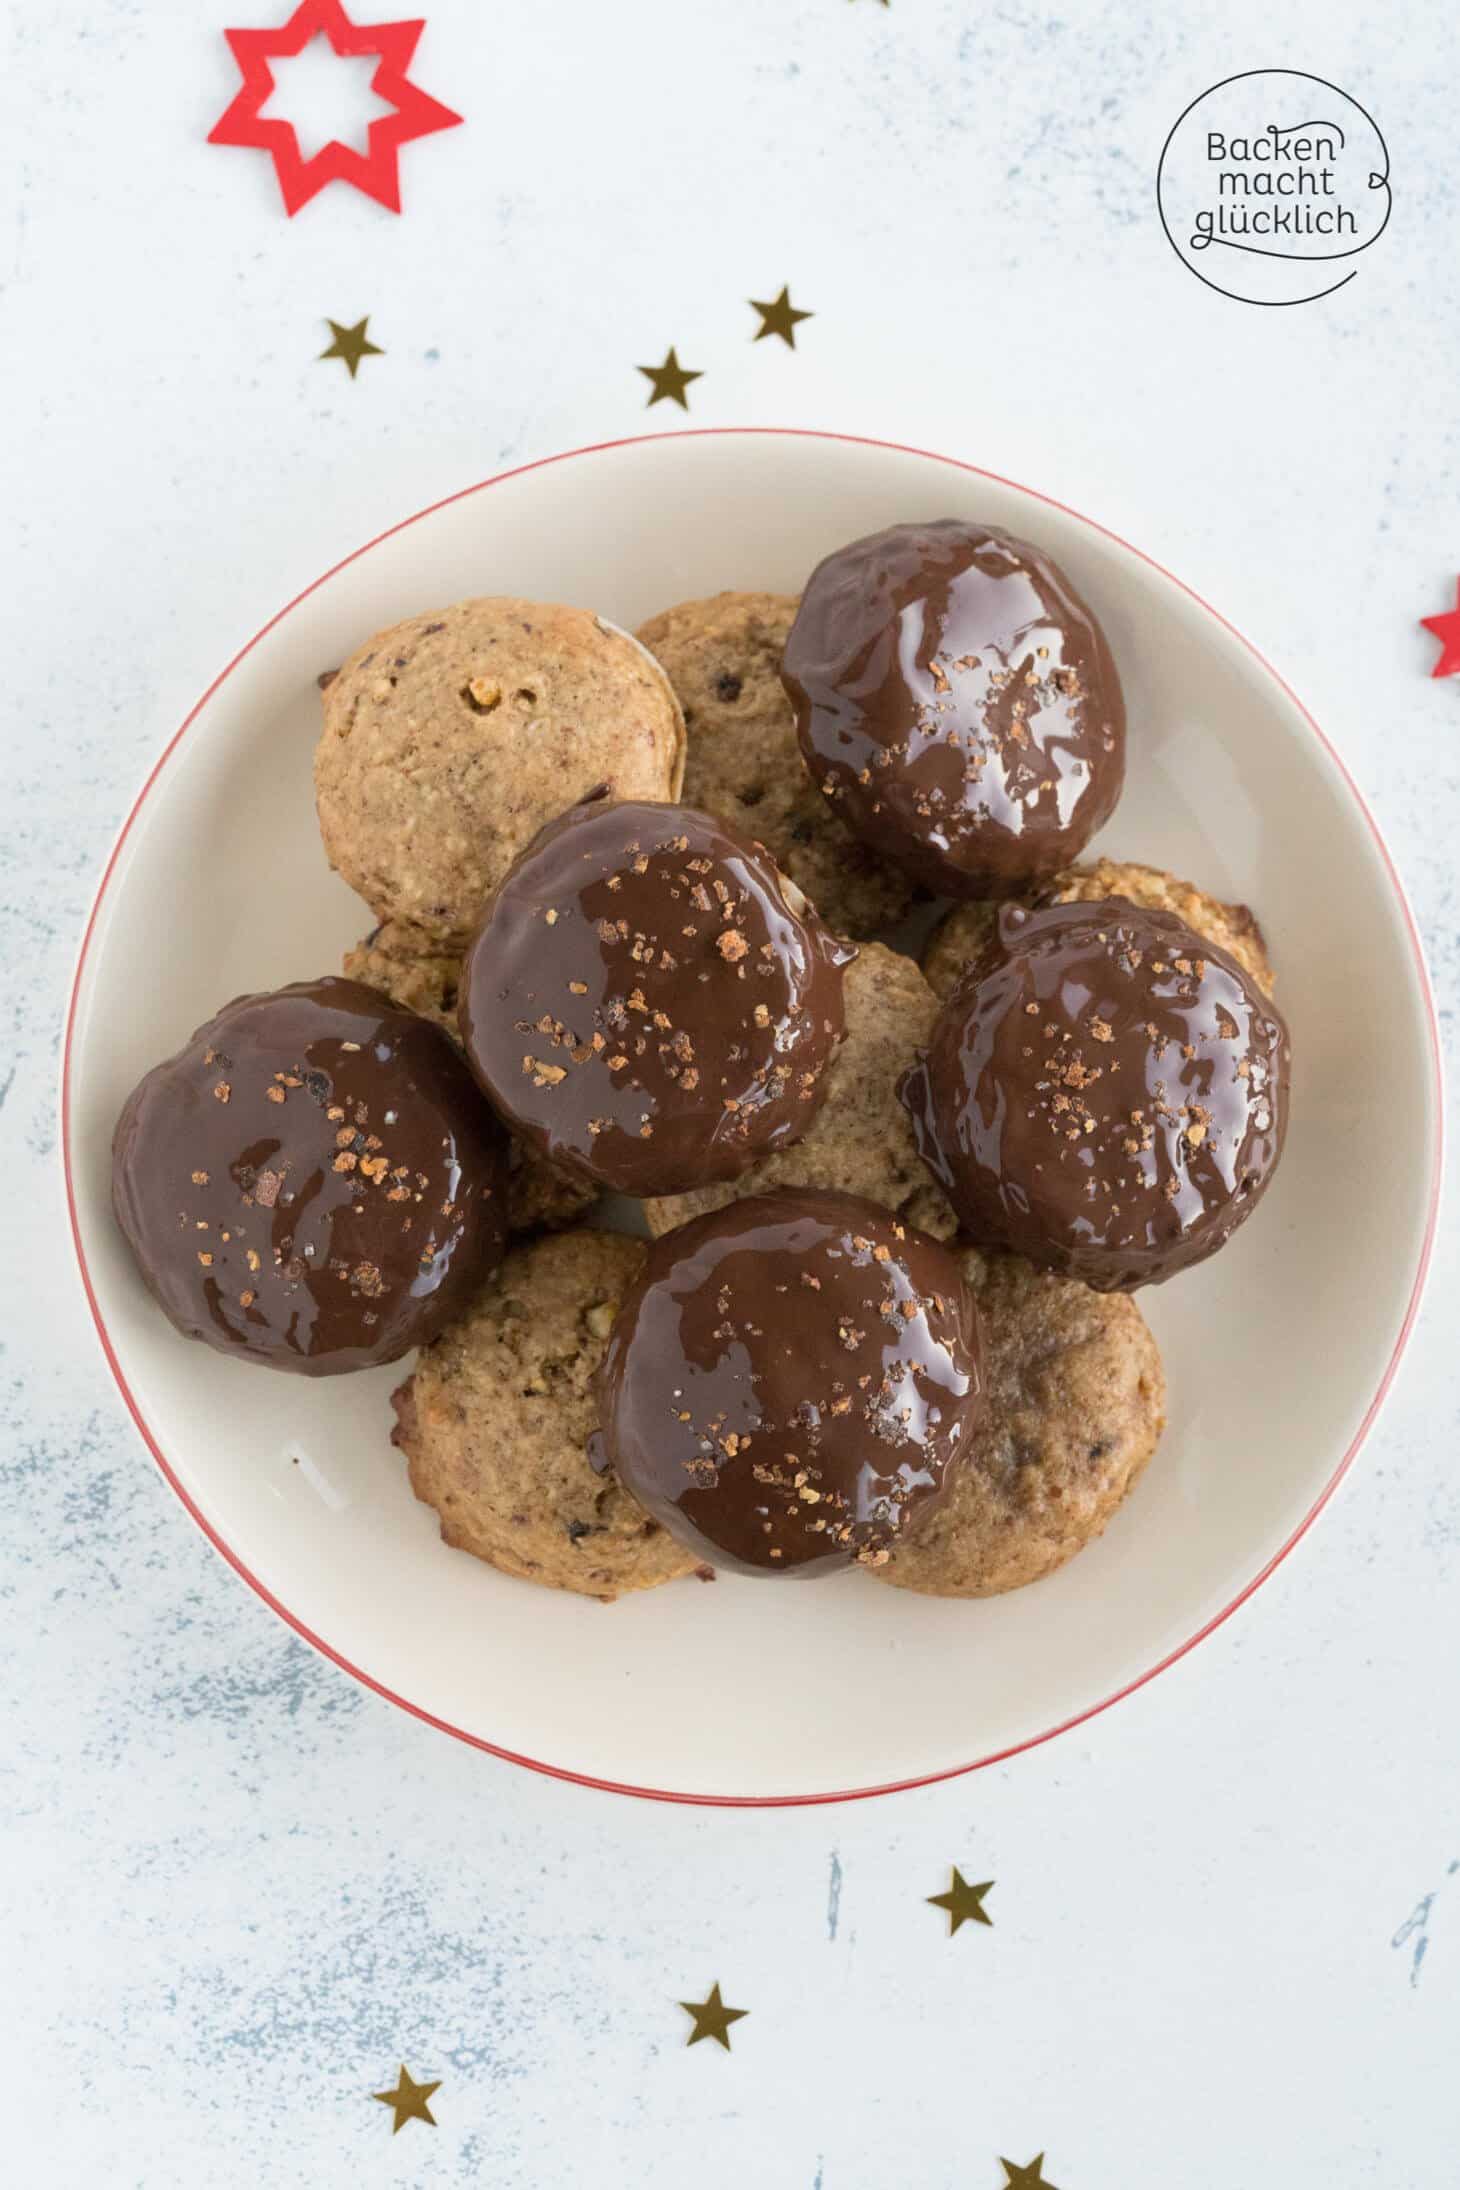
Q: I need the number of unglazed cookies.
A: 7